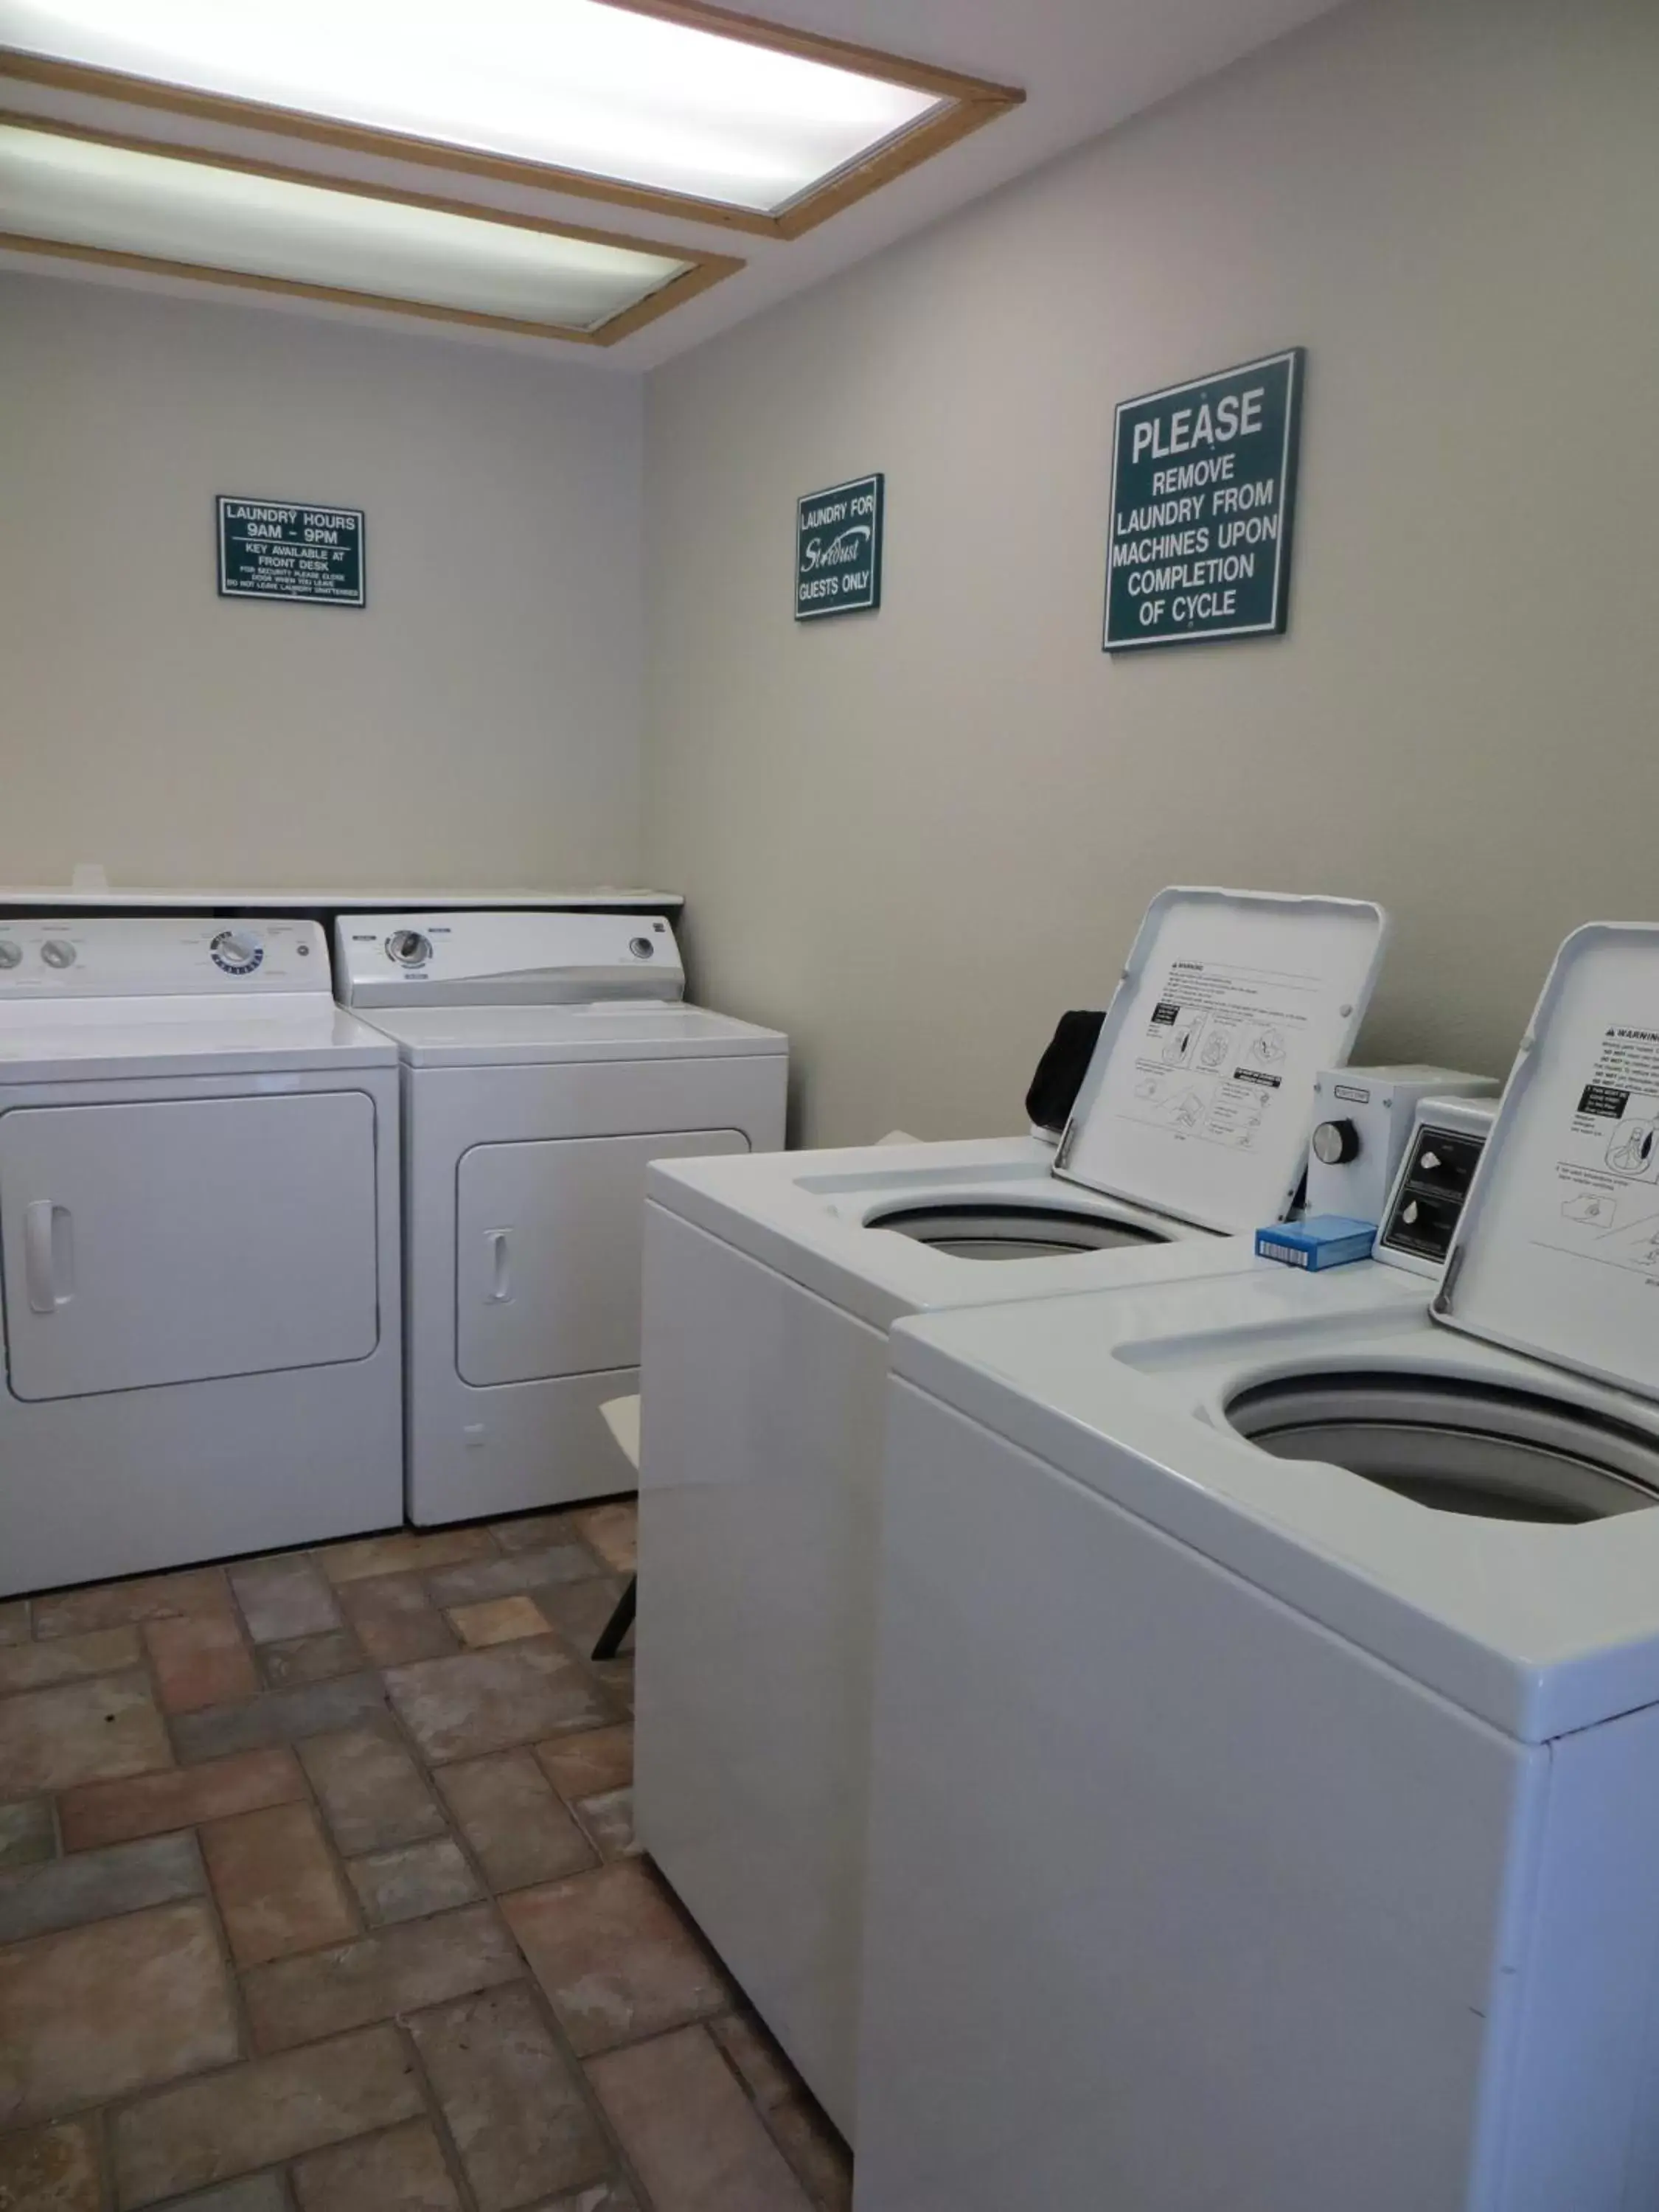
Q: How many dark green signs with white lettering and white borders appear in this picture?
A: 3